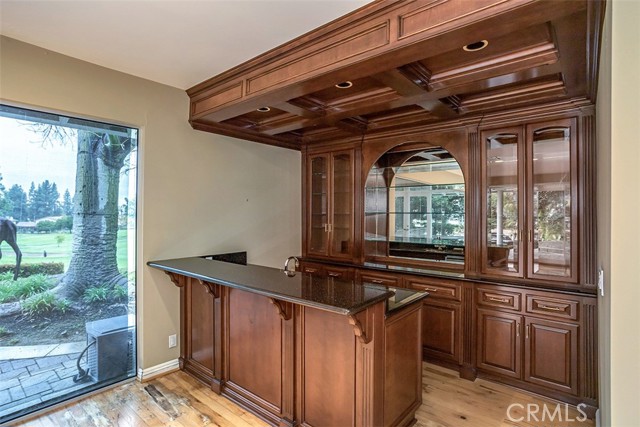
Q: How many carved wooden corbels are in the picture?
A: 4